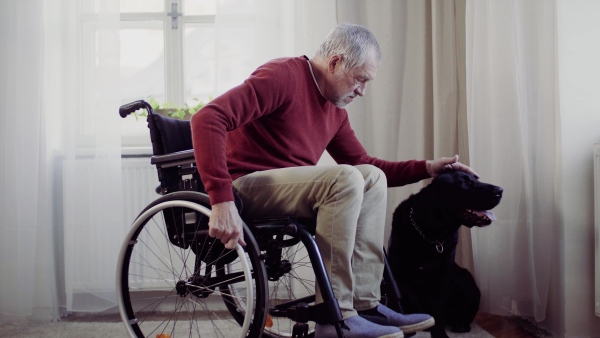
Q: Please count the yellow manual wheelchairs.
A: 0